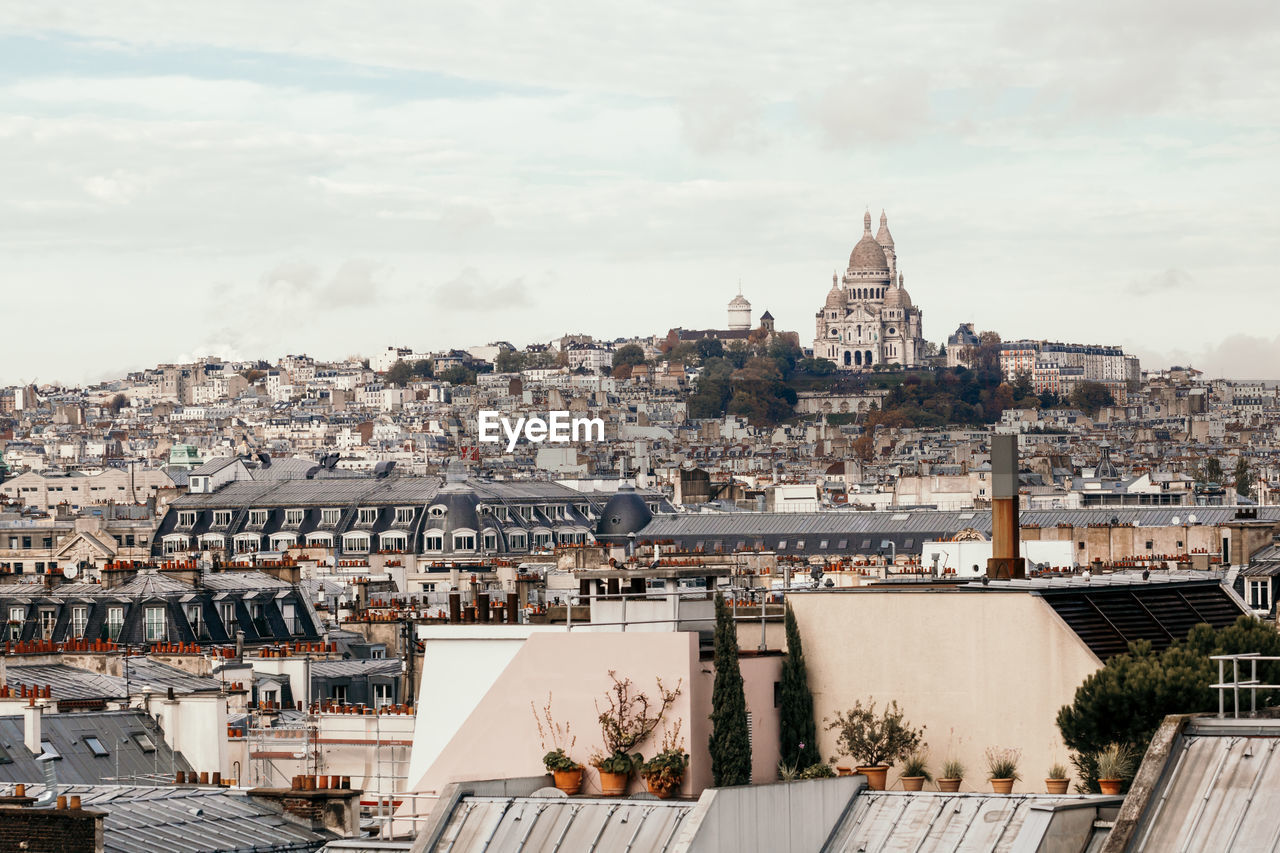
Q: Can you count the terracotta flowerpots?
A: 10